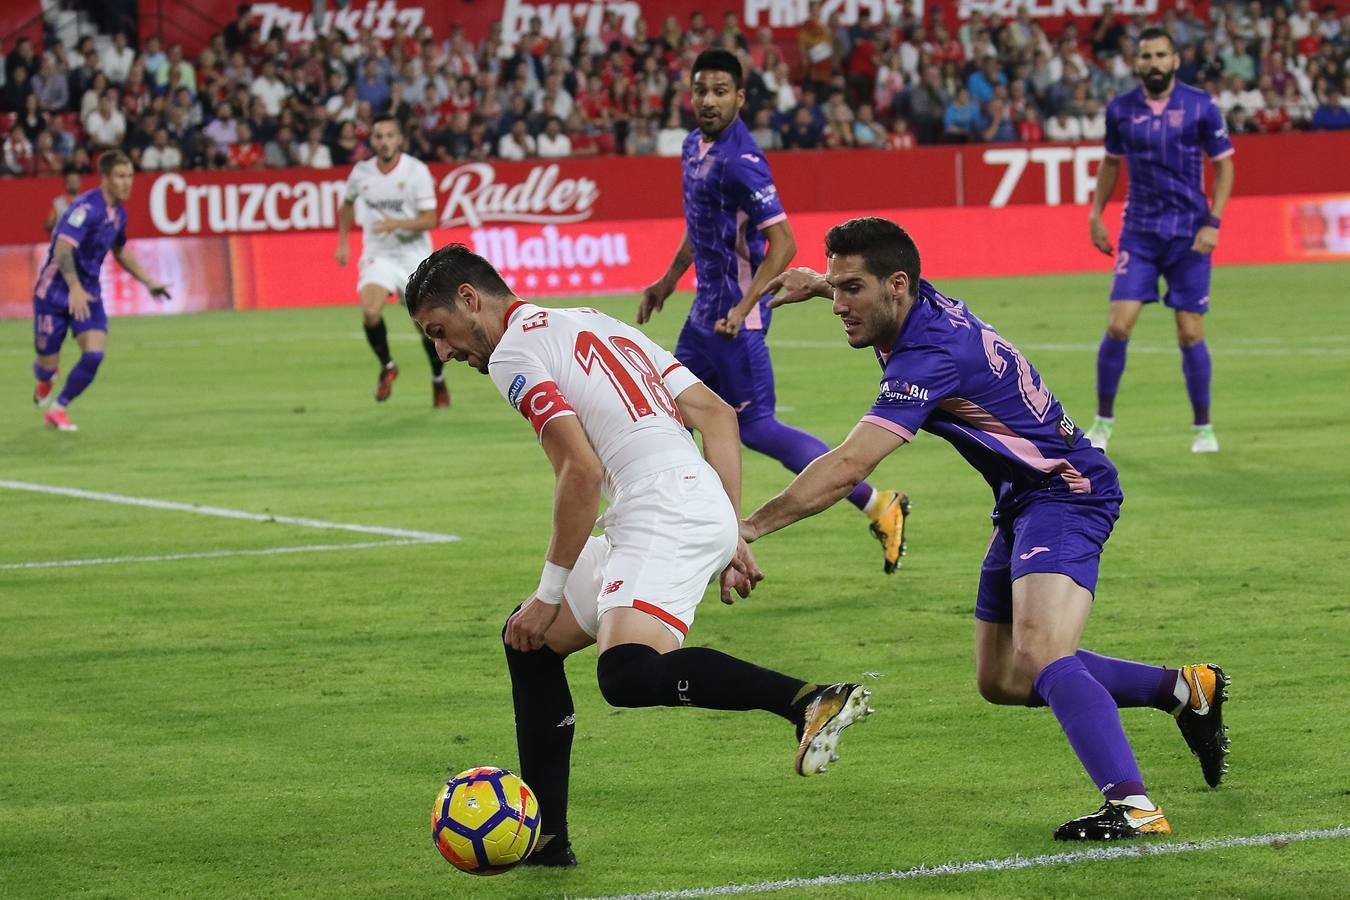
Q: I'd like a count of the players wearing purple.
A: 4